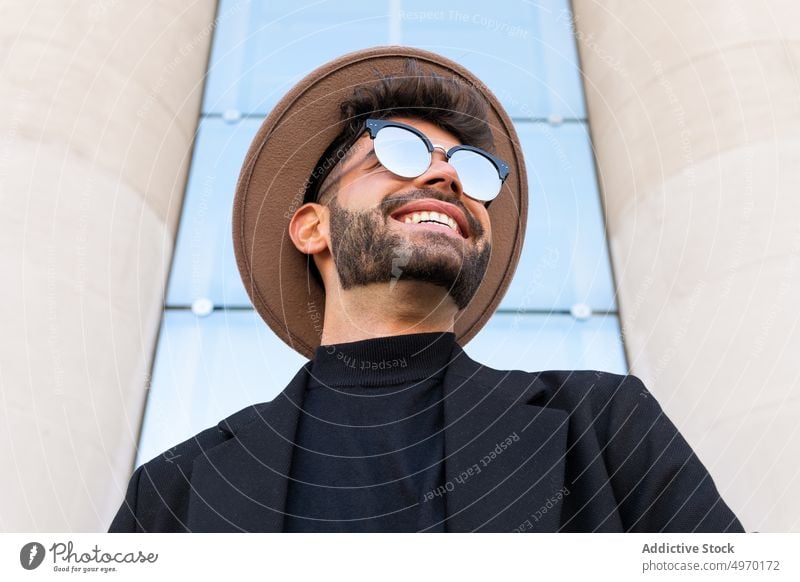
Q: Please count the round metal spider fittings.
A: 4